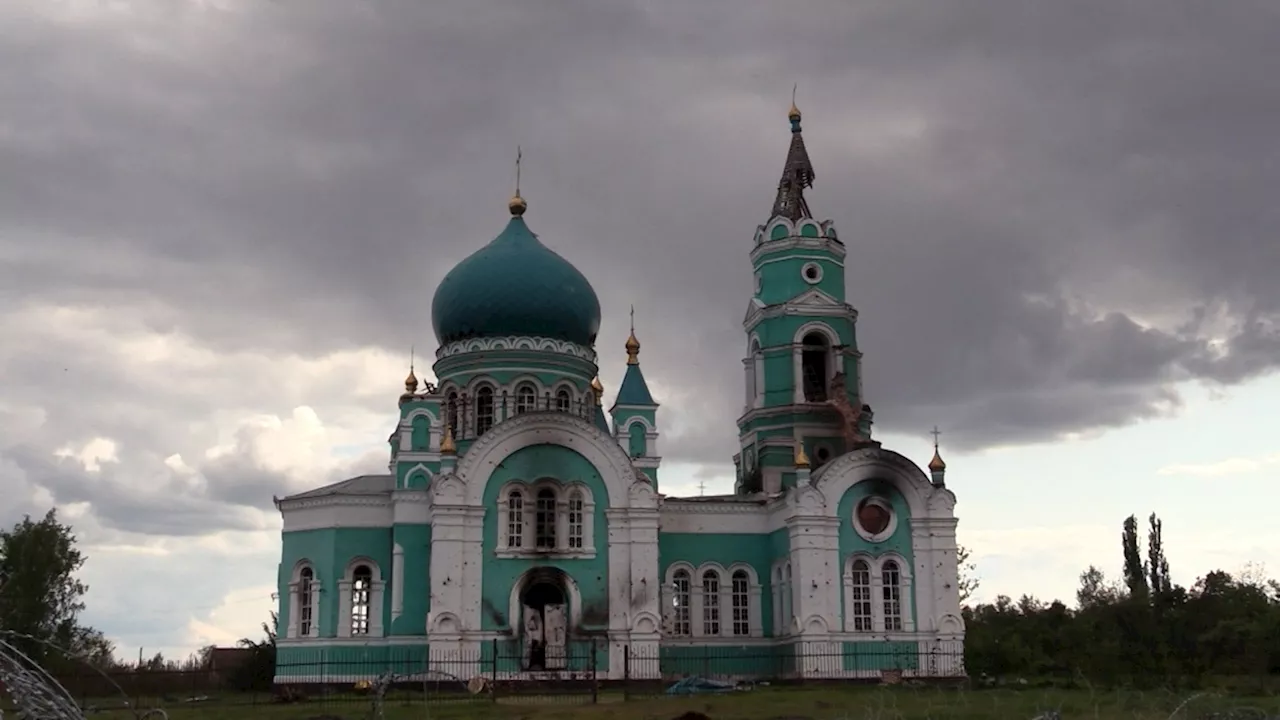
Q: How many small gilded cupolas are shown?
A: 8